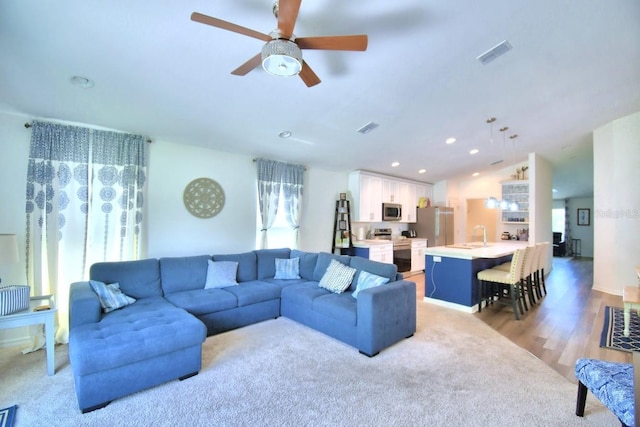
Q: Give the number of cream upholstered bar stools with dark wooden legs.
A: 4